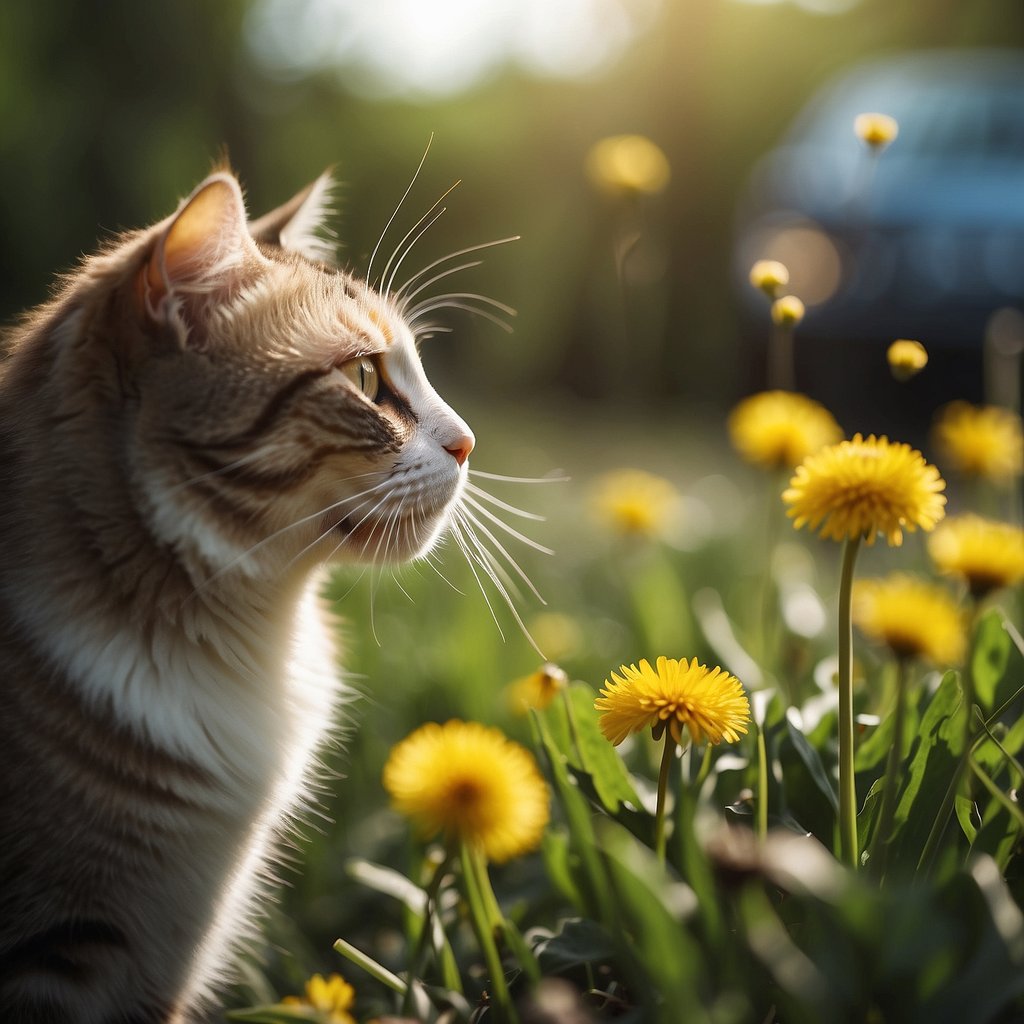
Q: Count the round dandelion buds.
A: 4